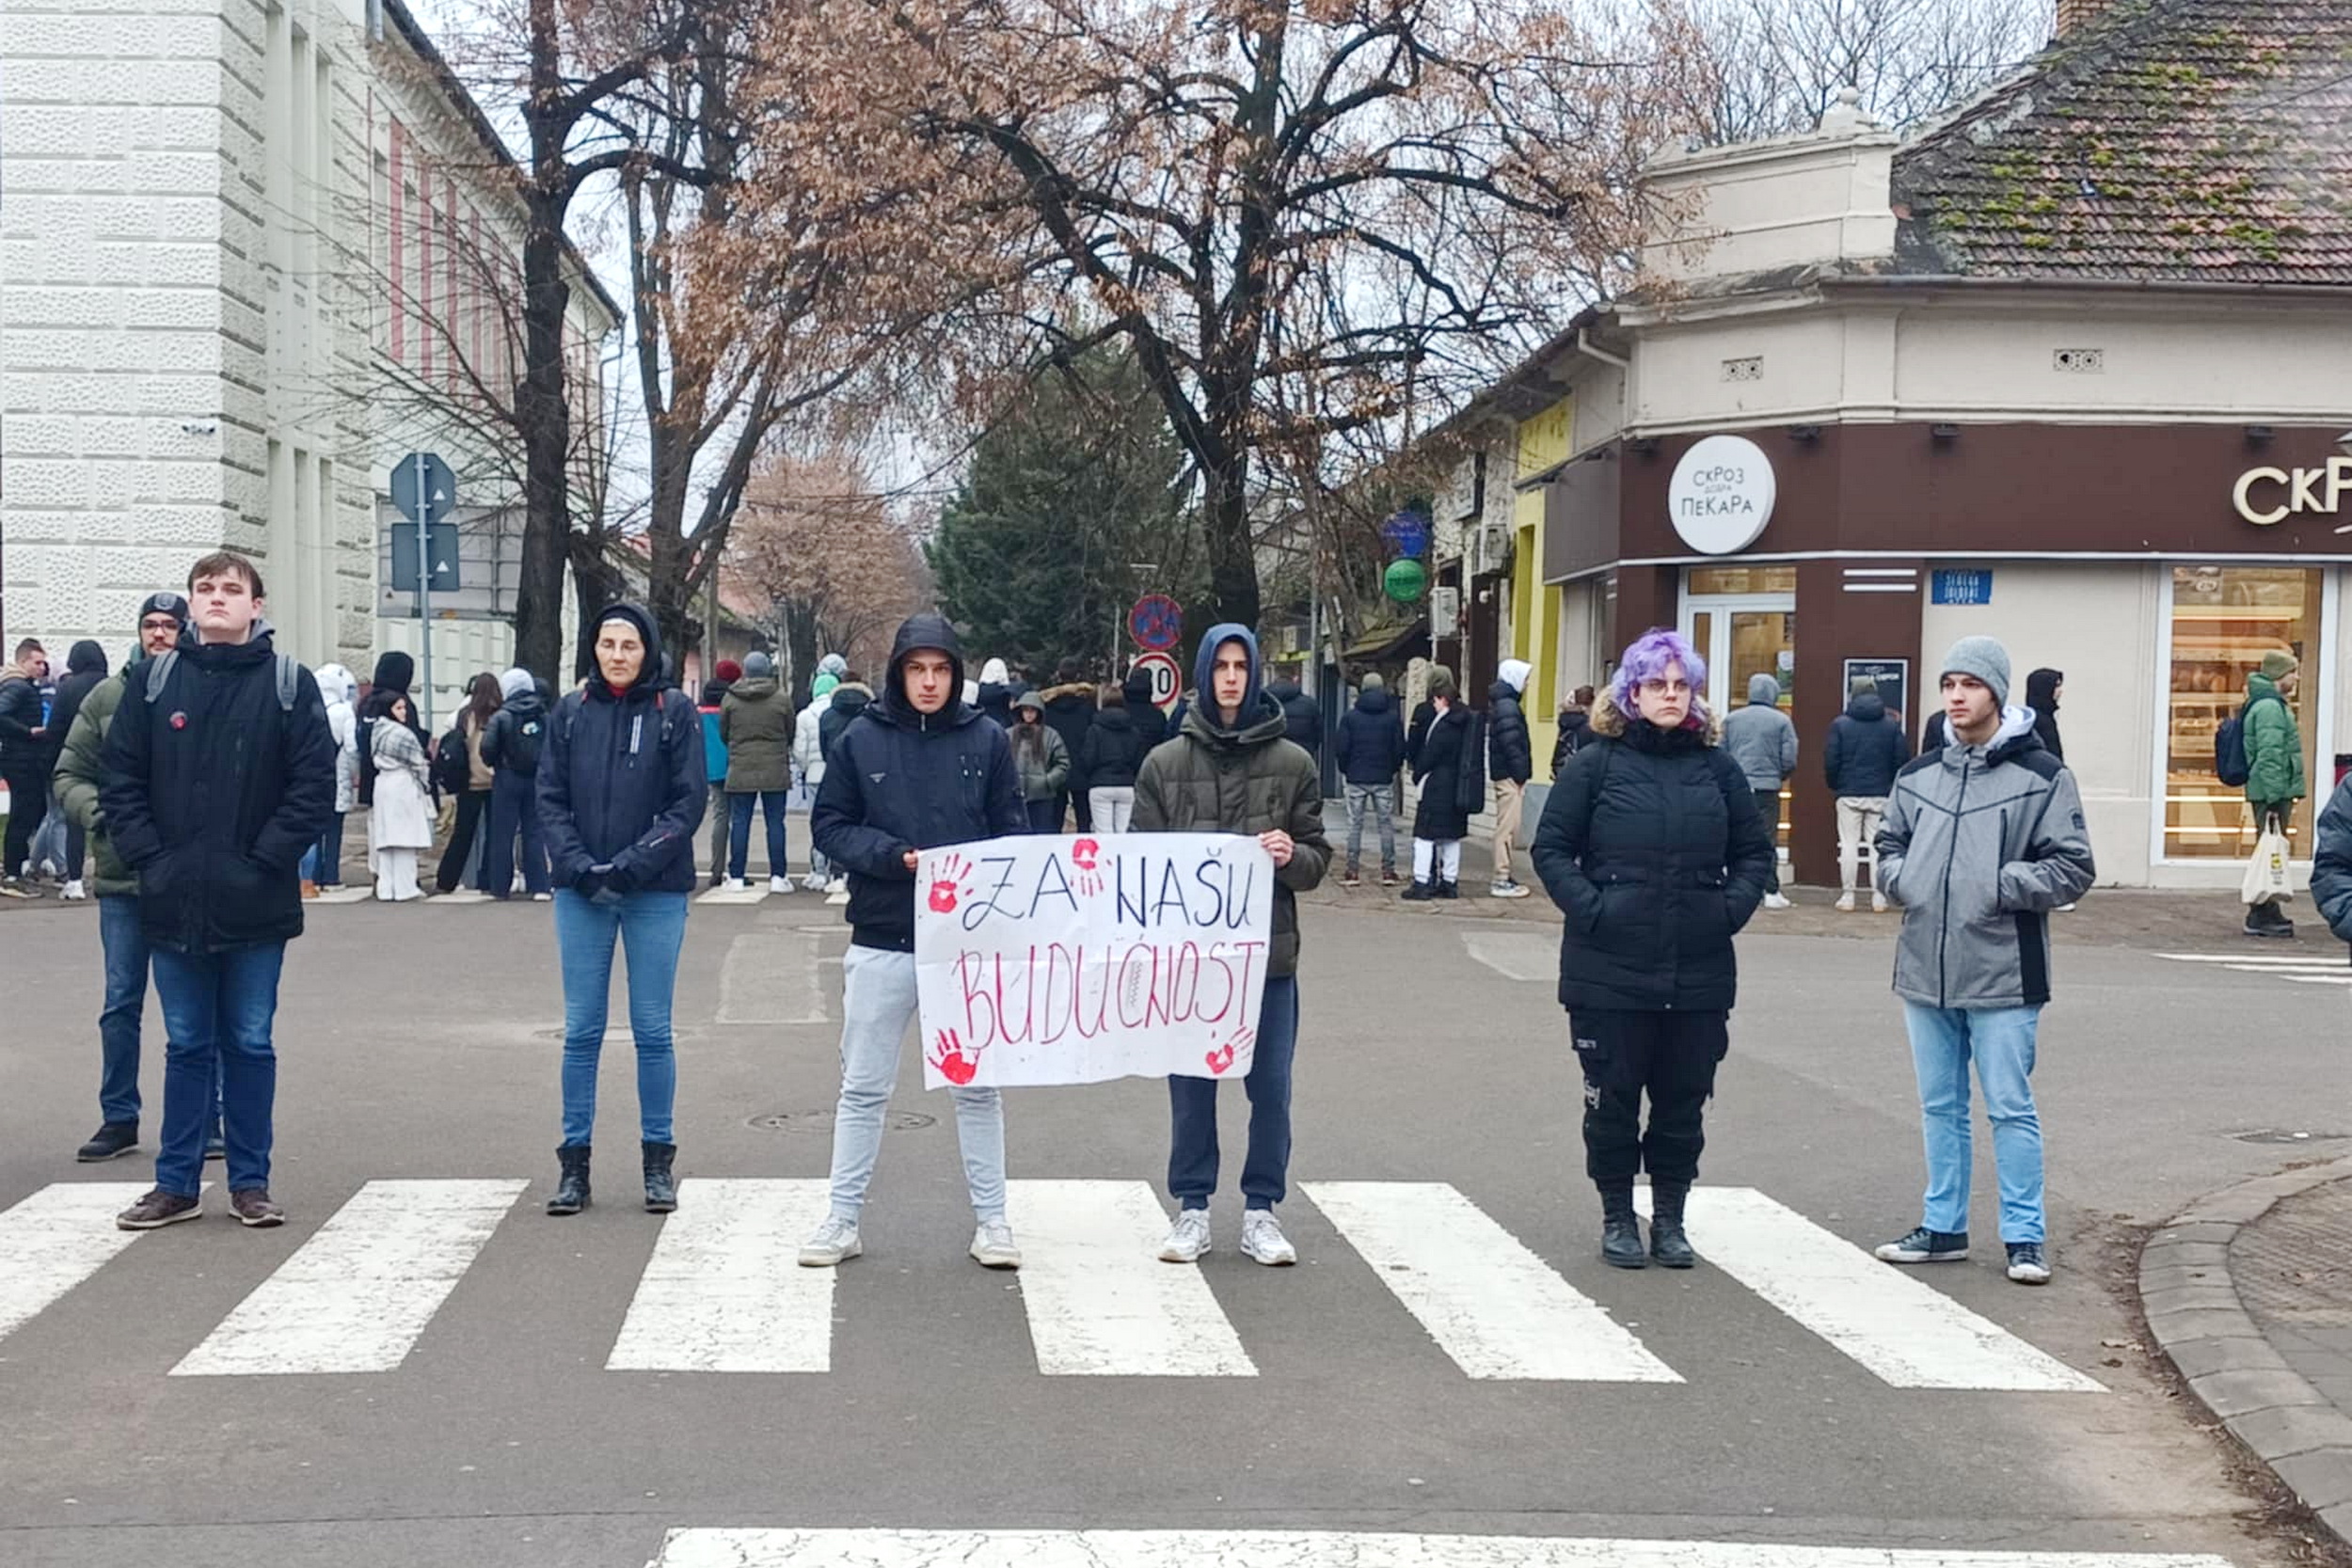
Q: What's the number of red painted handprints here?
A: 4